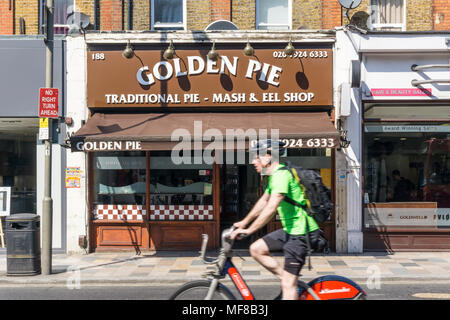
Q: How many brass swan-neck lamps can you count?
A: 5